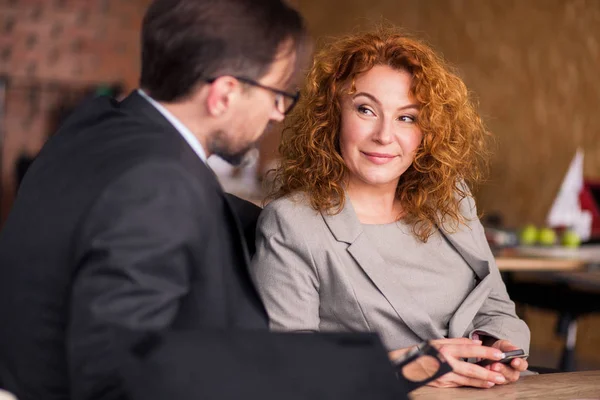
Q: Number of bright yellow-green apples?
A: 3